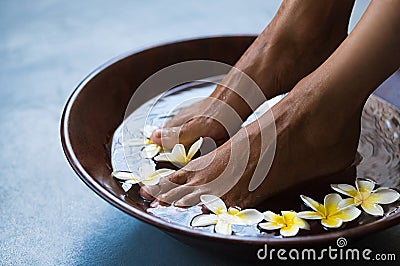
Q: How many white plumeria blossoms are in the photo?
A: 7